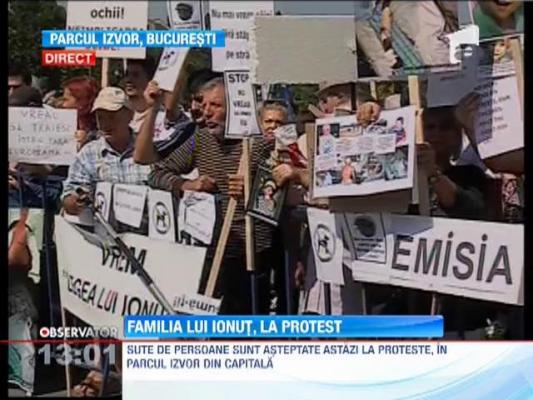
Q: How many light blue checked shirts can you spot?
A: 1